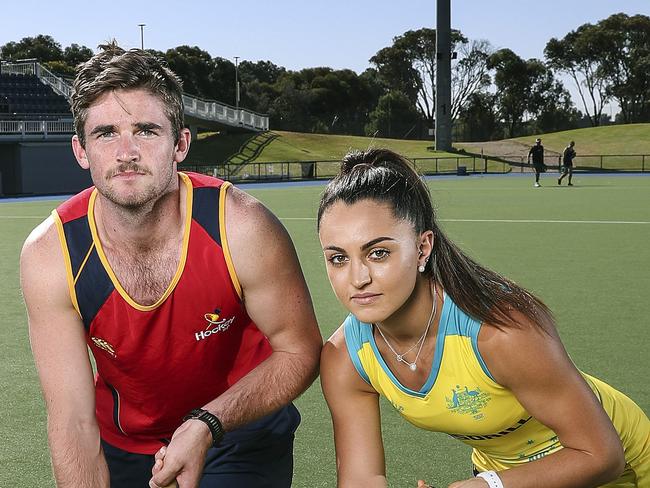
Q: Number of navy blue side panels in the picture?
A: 2